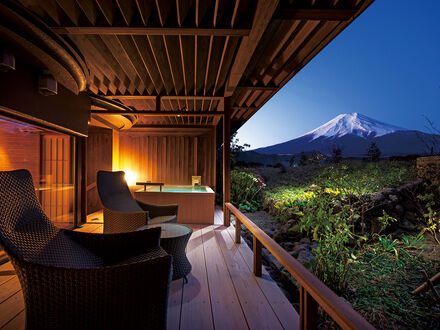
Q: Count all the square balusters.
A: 3